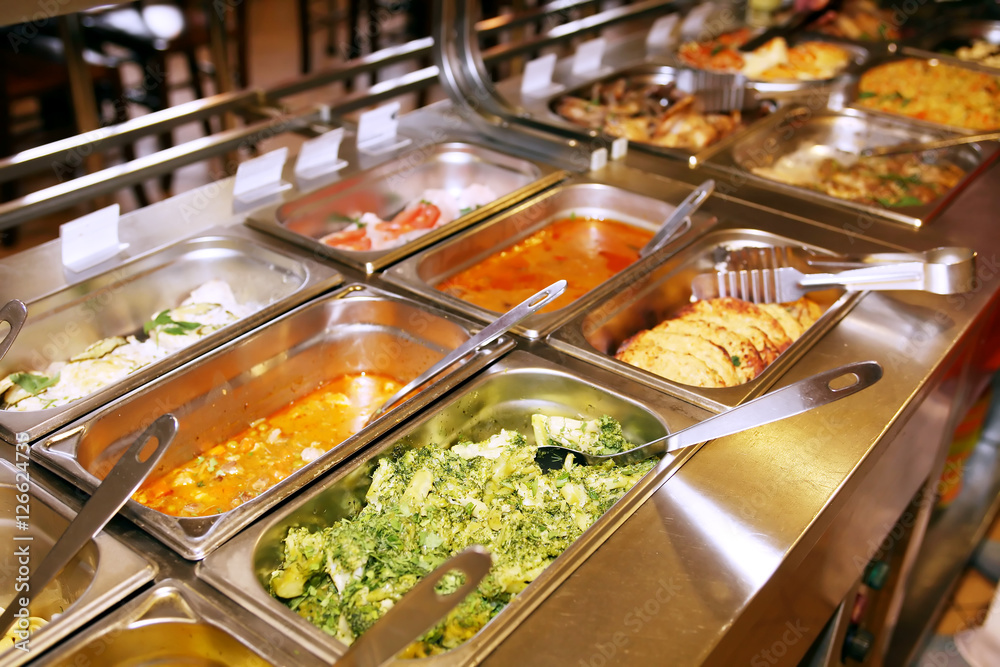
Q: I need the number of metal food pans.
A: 14